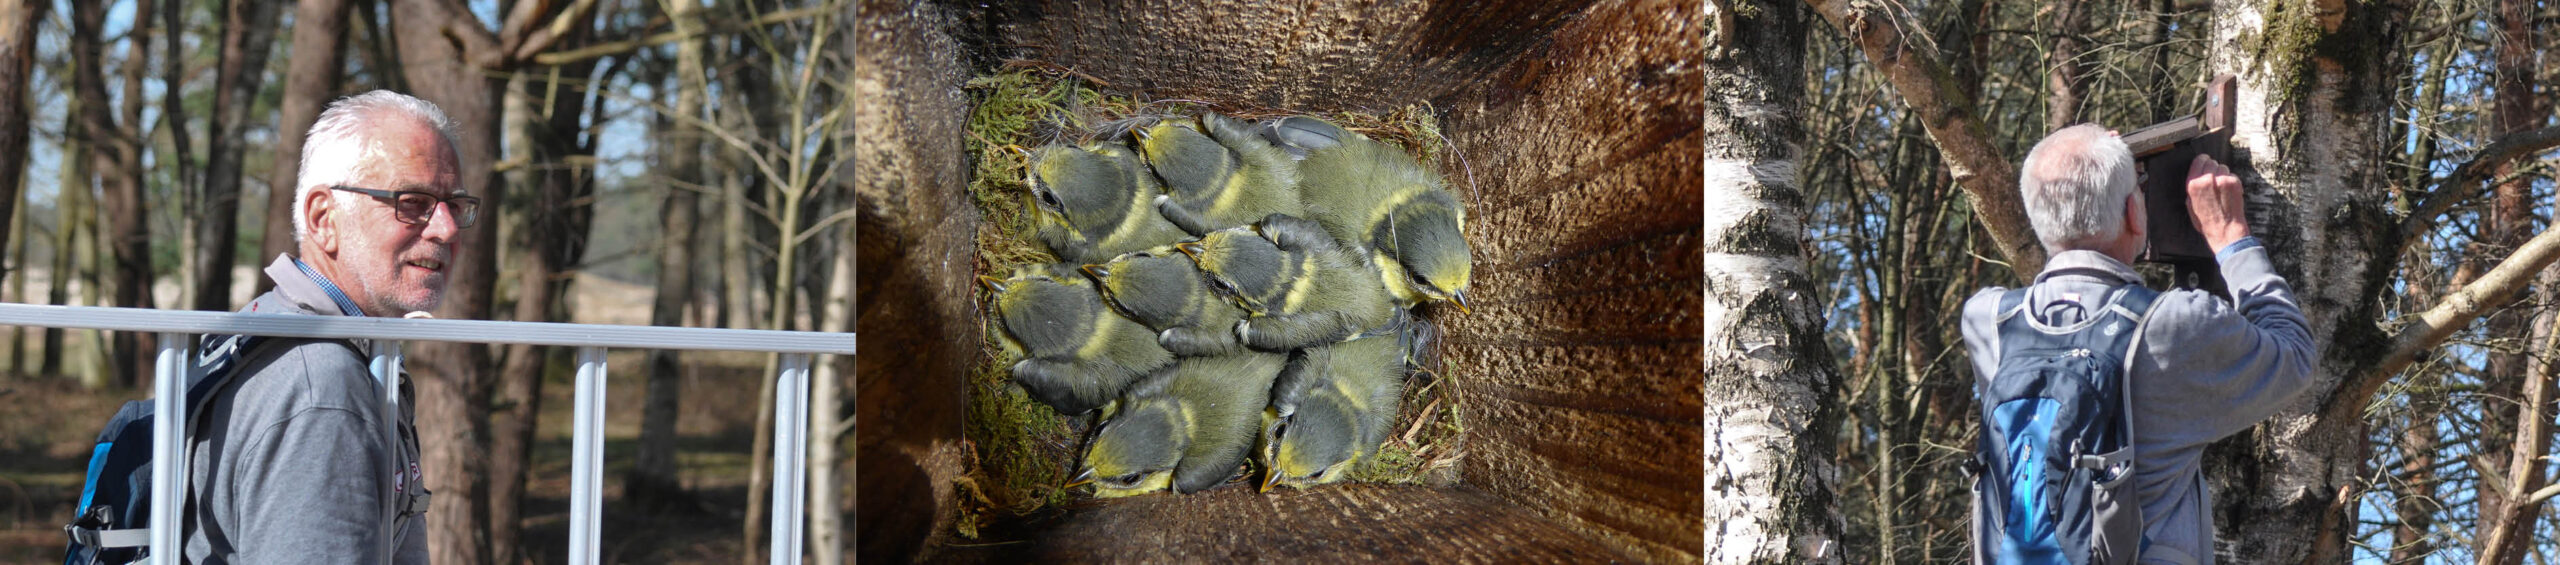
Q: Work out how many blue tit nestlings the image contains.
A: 8